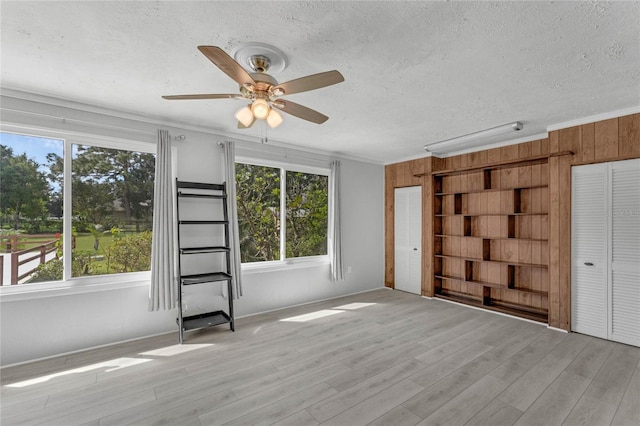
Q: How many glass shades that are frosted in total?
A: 3